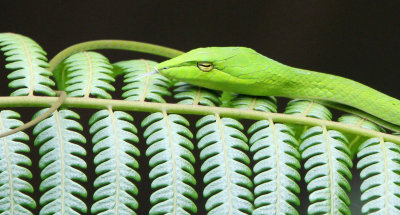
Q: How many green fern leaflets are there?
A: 15